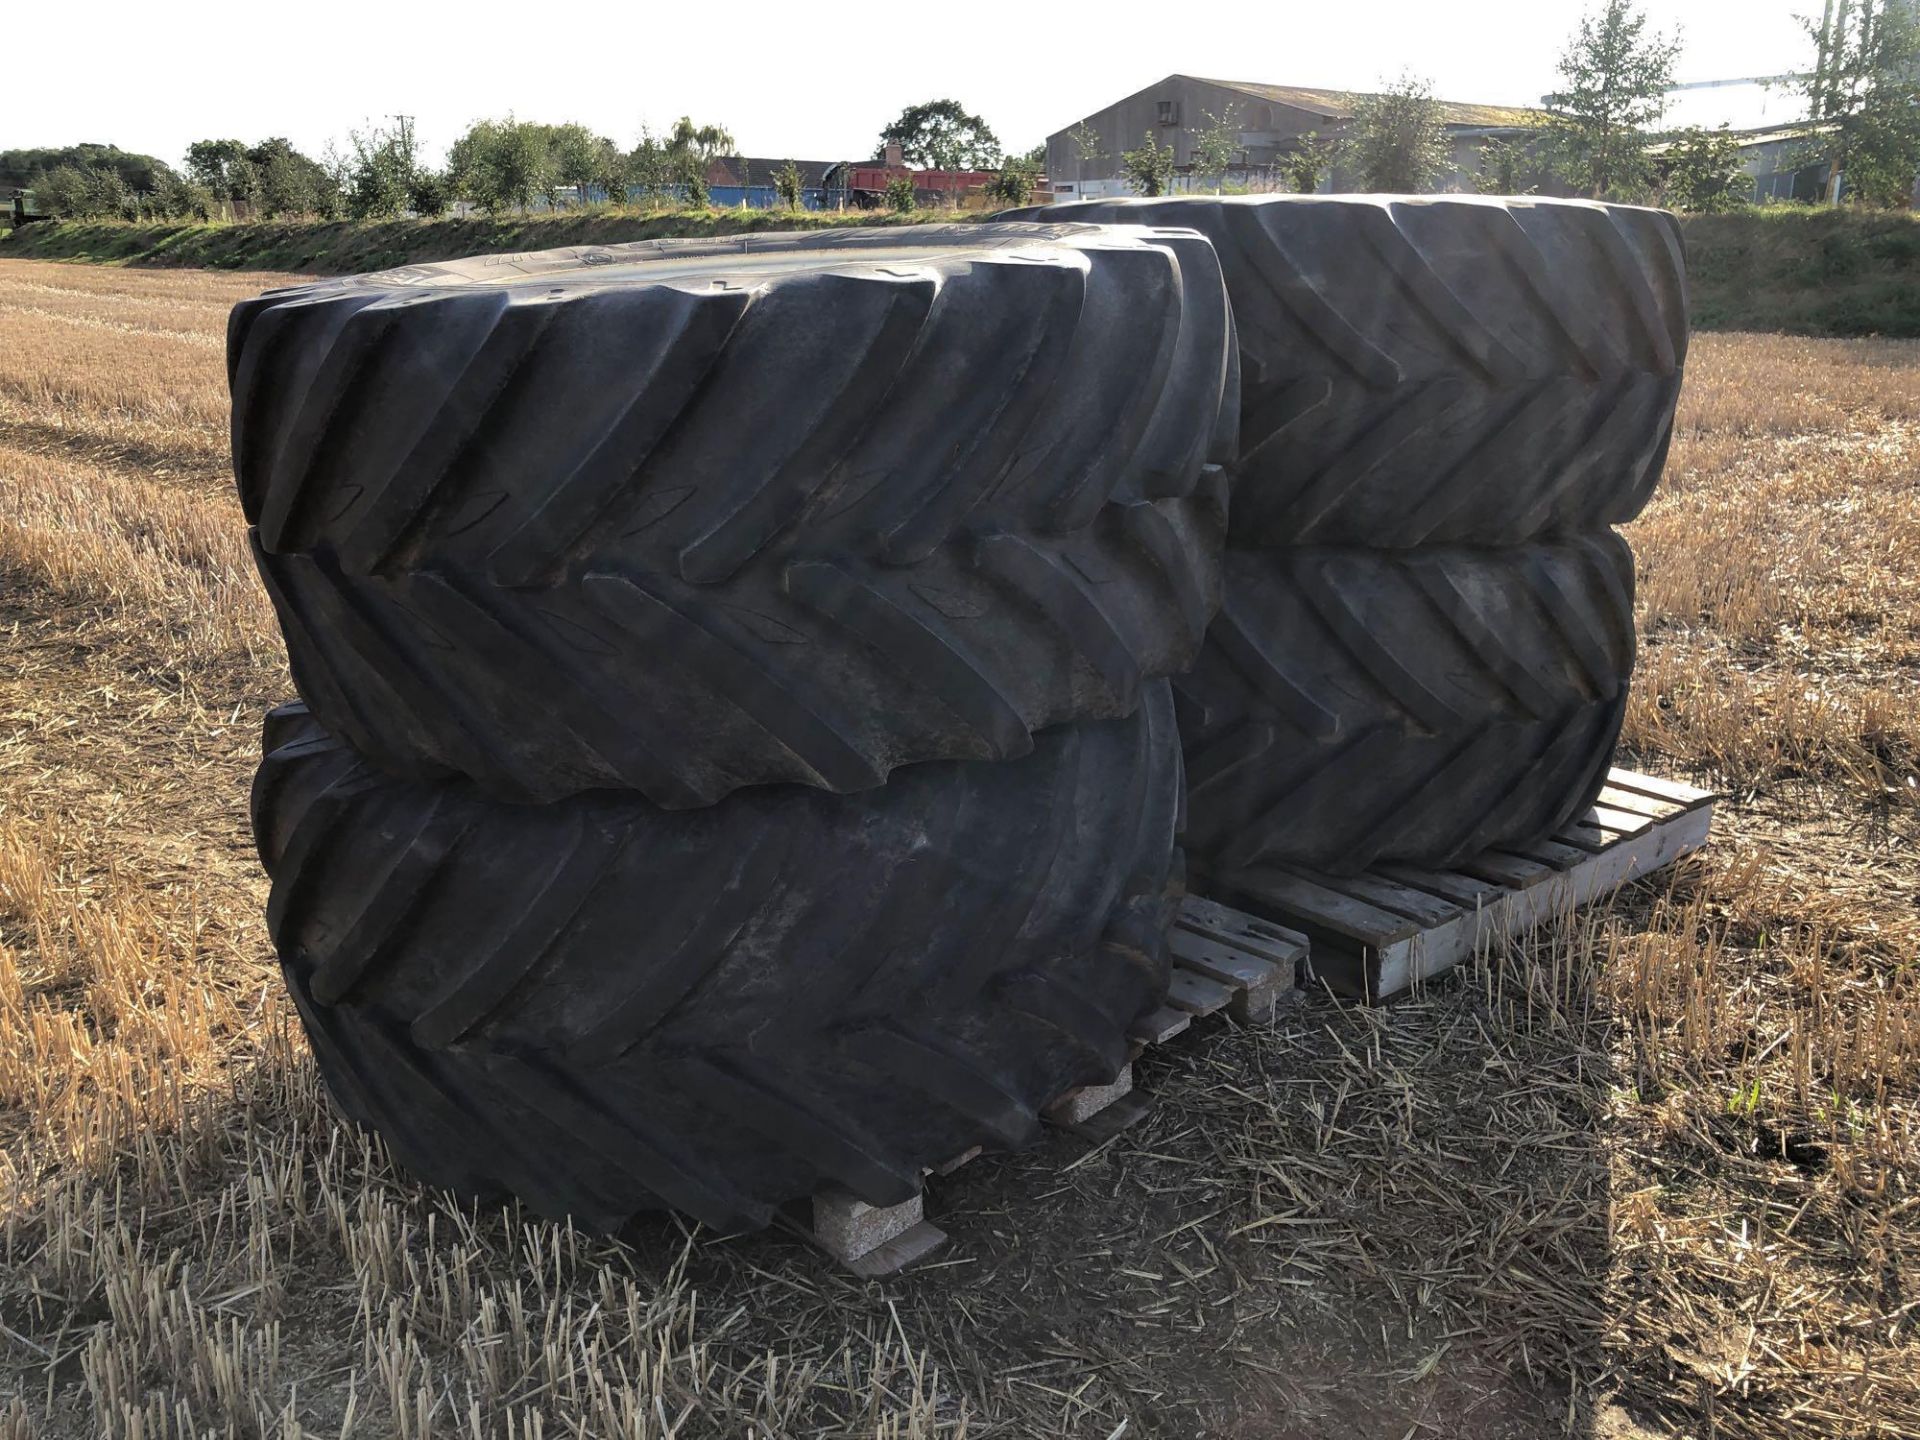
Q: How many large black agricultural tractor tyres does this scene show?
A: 4